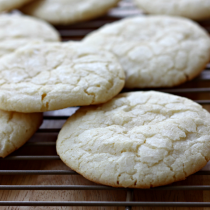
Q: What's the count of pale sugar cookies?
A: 8